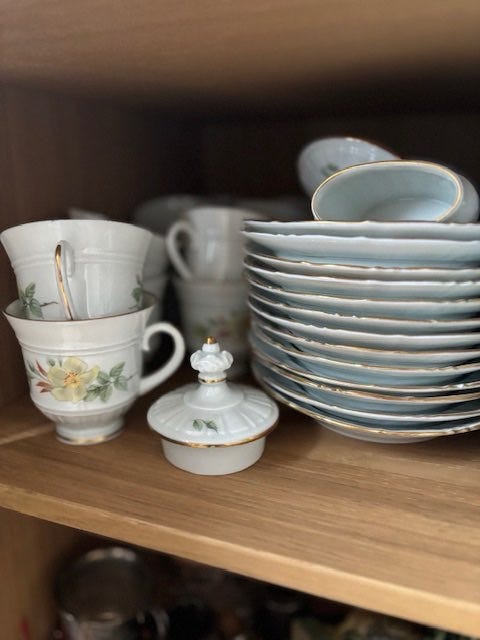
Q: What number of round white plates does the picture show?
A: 13